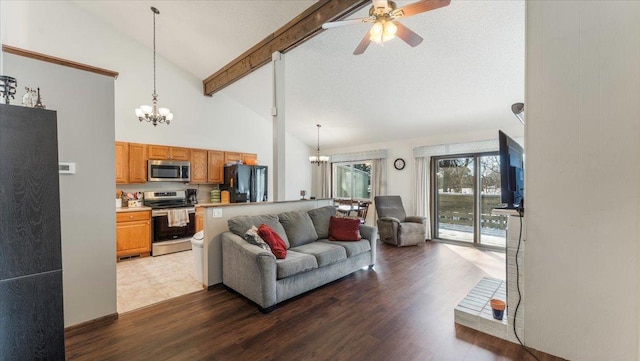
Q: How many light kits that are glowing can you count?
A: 3